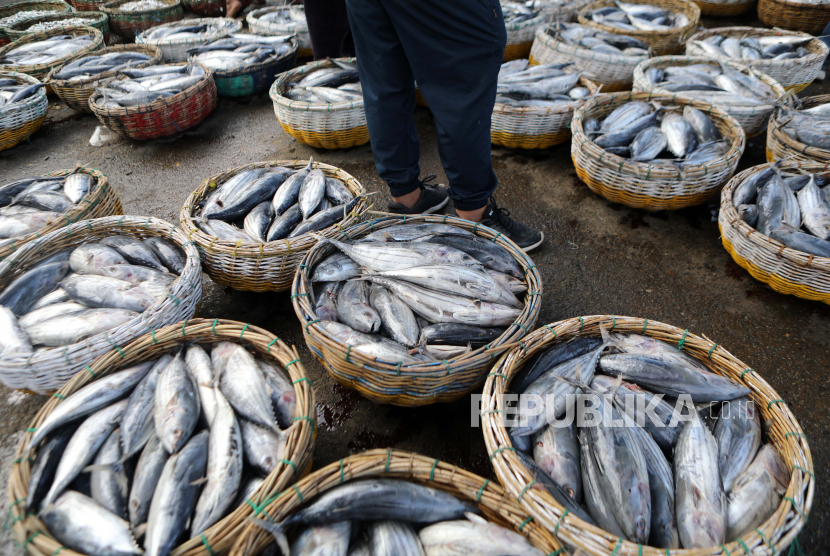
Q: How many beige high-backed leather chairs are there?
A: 0